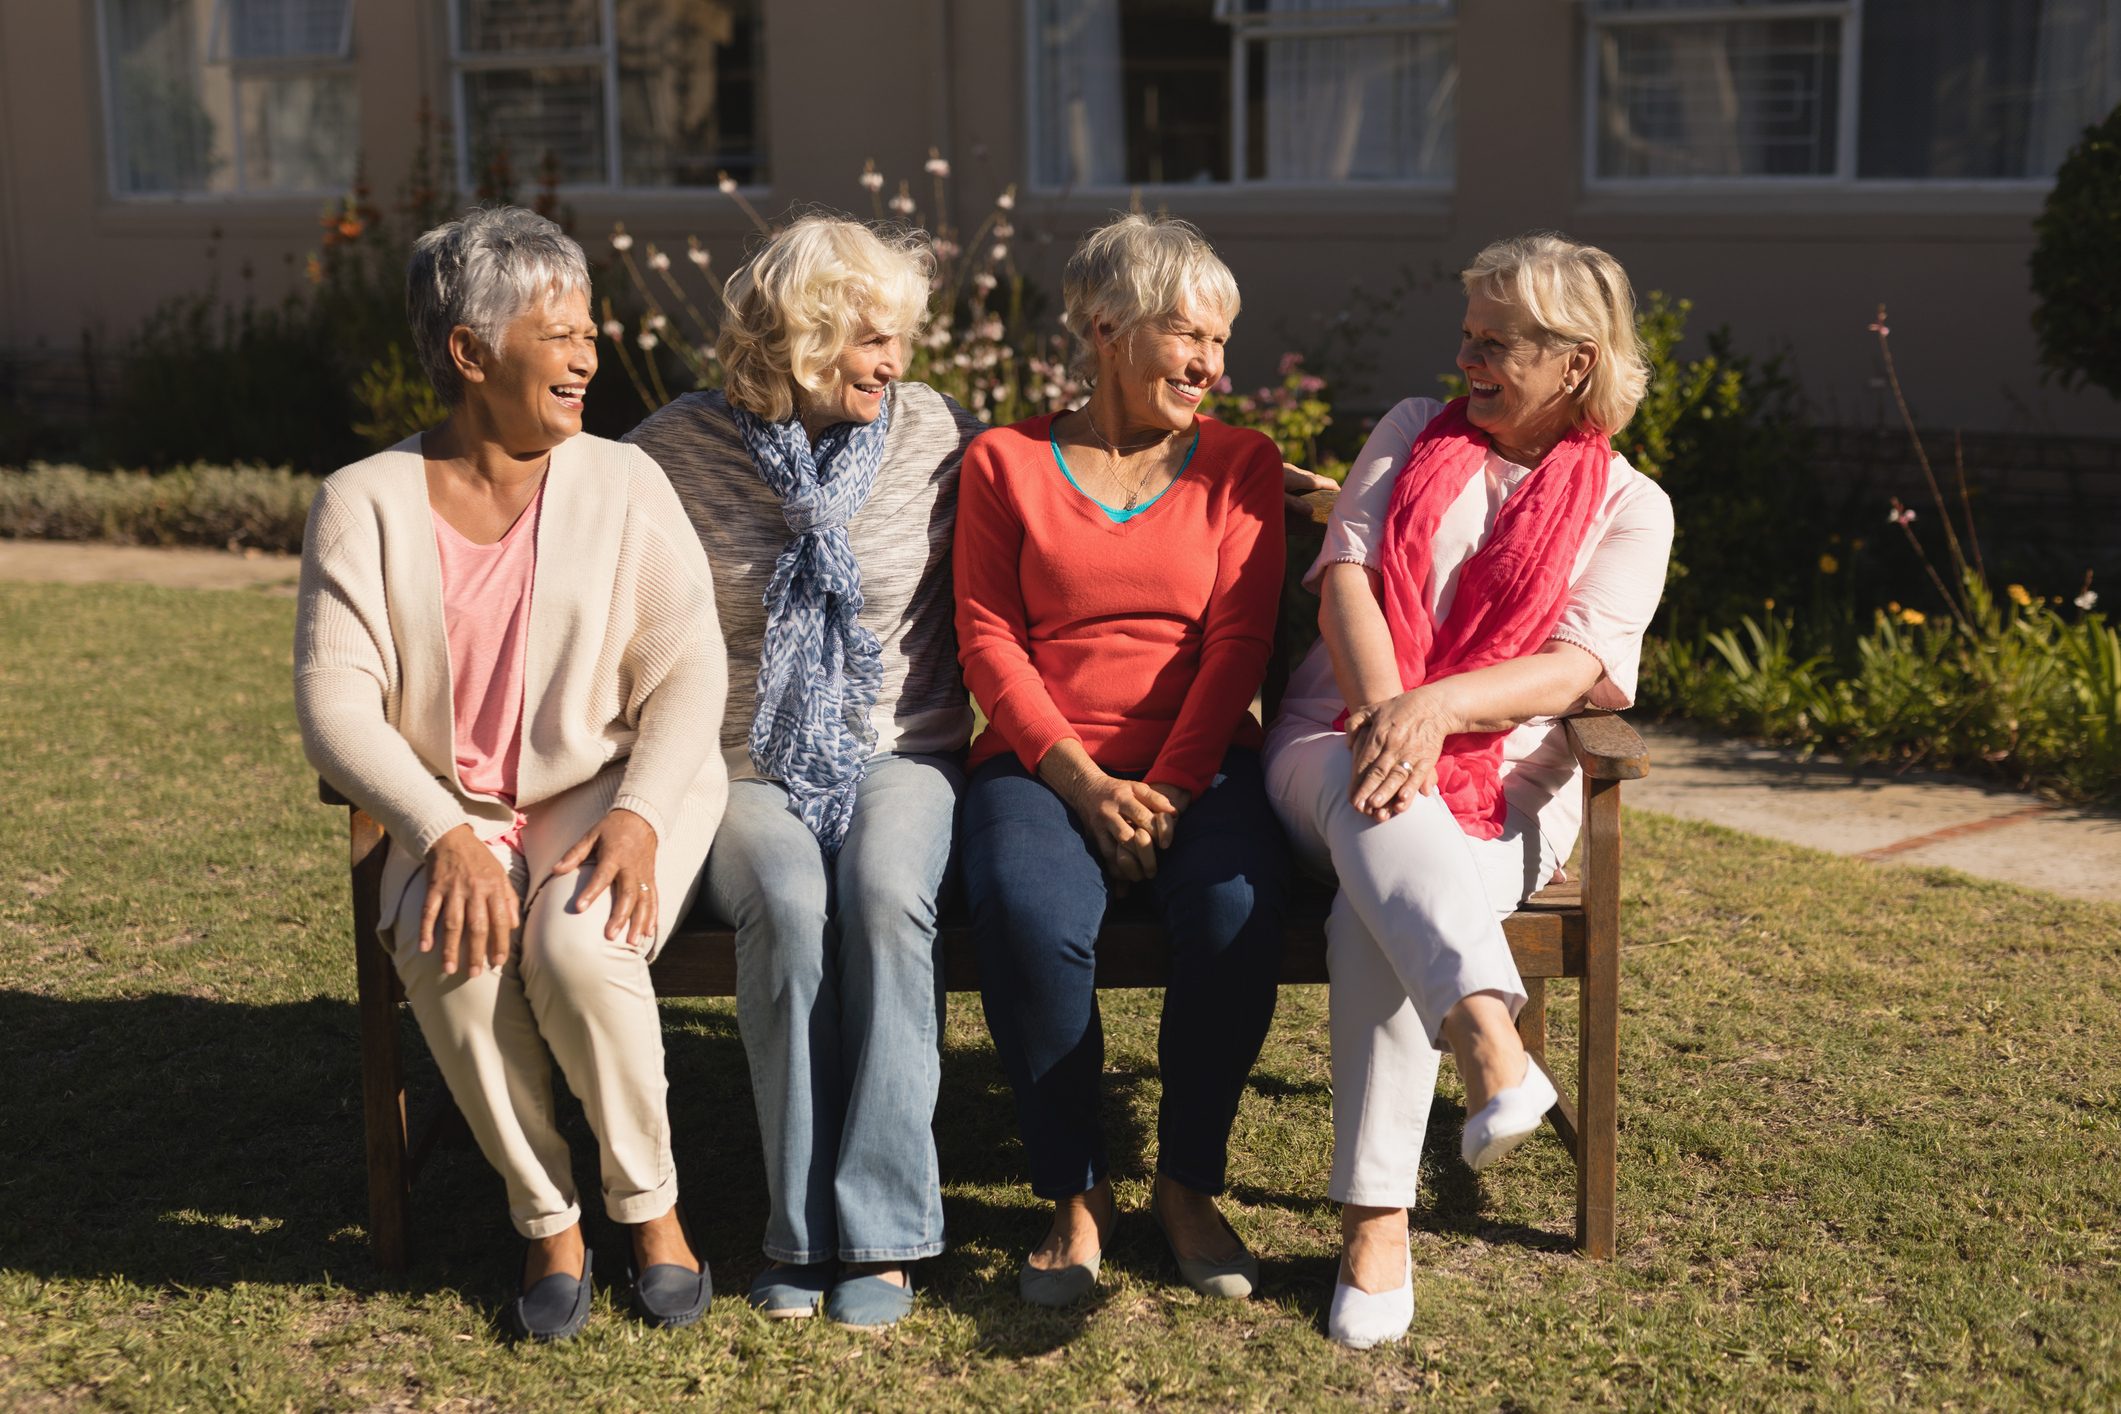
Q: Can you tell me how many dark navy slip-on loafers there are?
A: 2